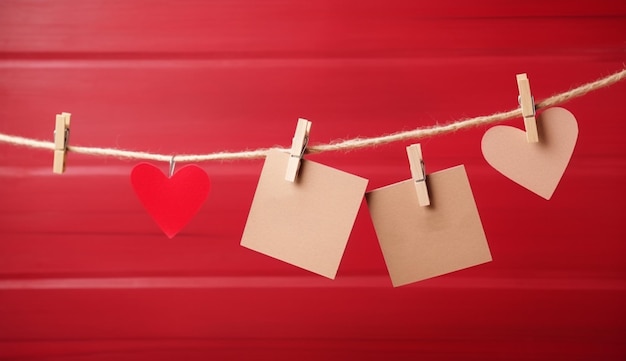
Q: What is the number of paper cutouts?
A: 4